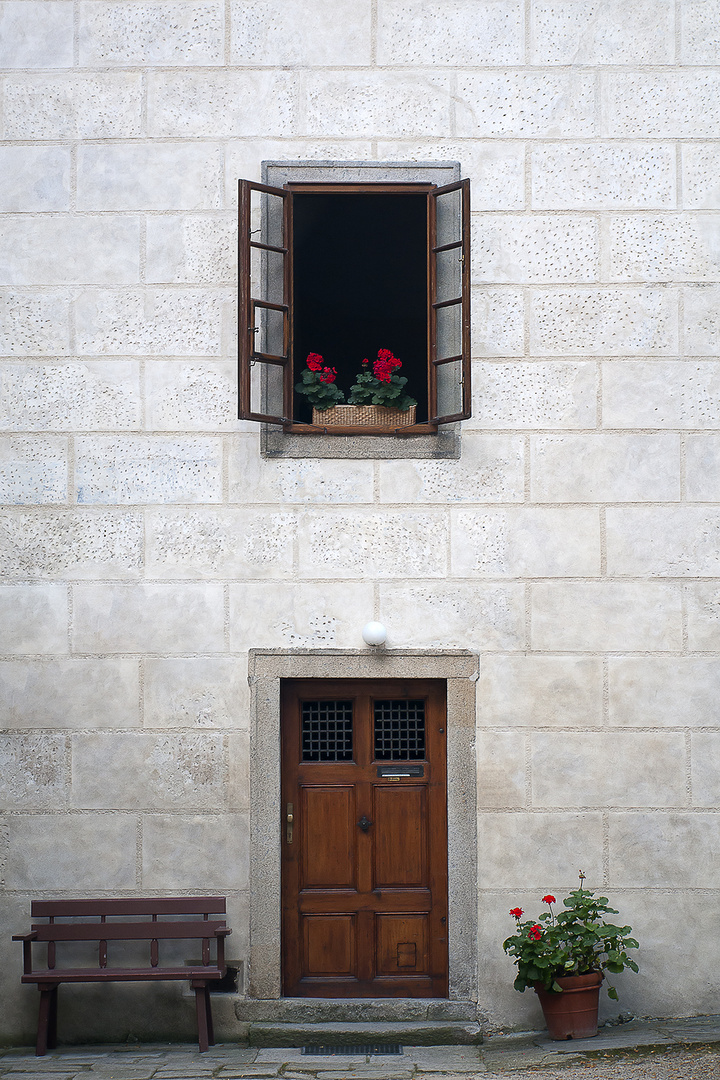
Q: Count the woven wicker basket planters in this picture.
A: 1